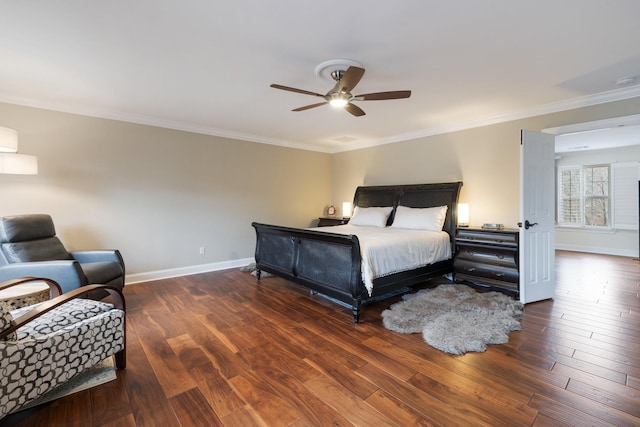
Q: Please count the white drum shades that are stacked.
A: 2